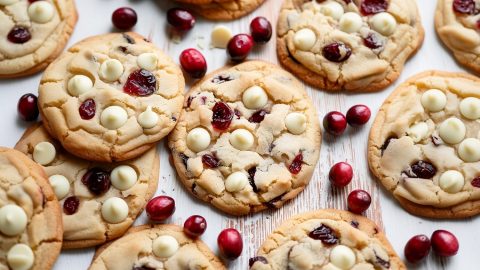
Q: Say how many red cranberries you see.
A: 15